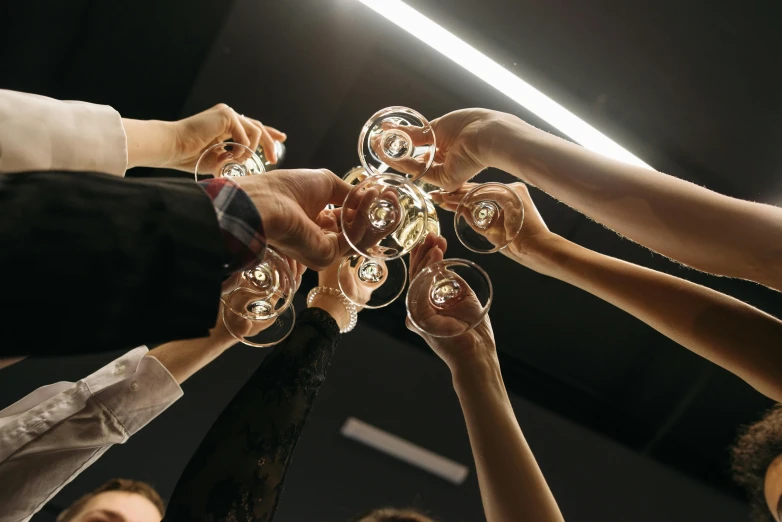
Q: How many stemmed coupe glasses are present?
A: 8